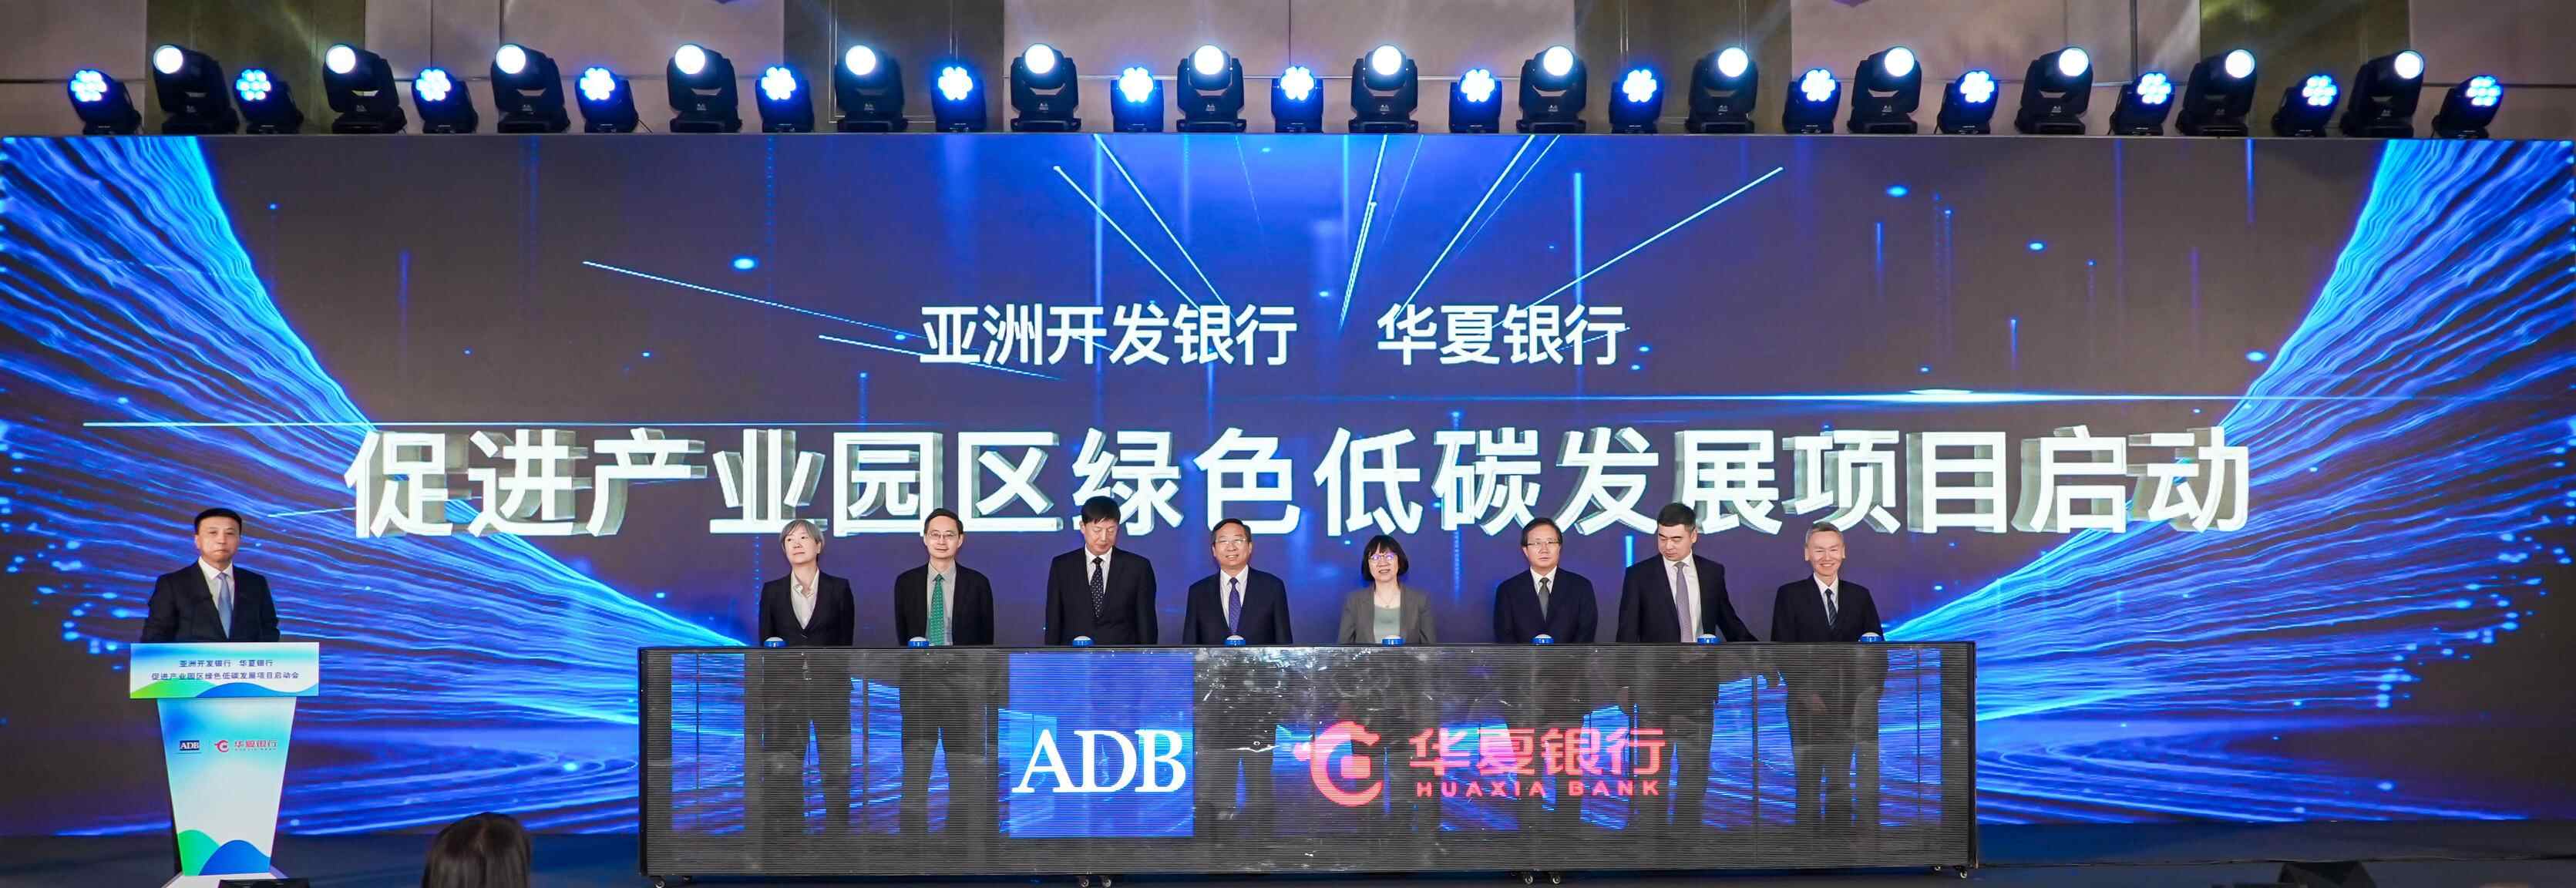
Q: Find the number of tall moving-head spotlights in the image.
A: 14